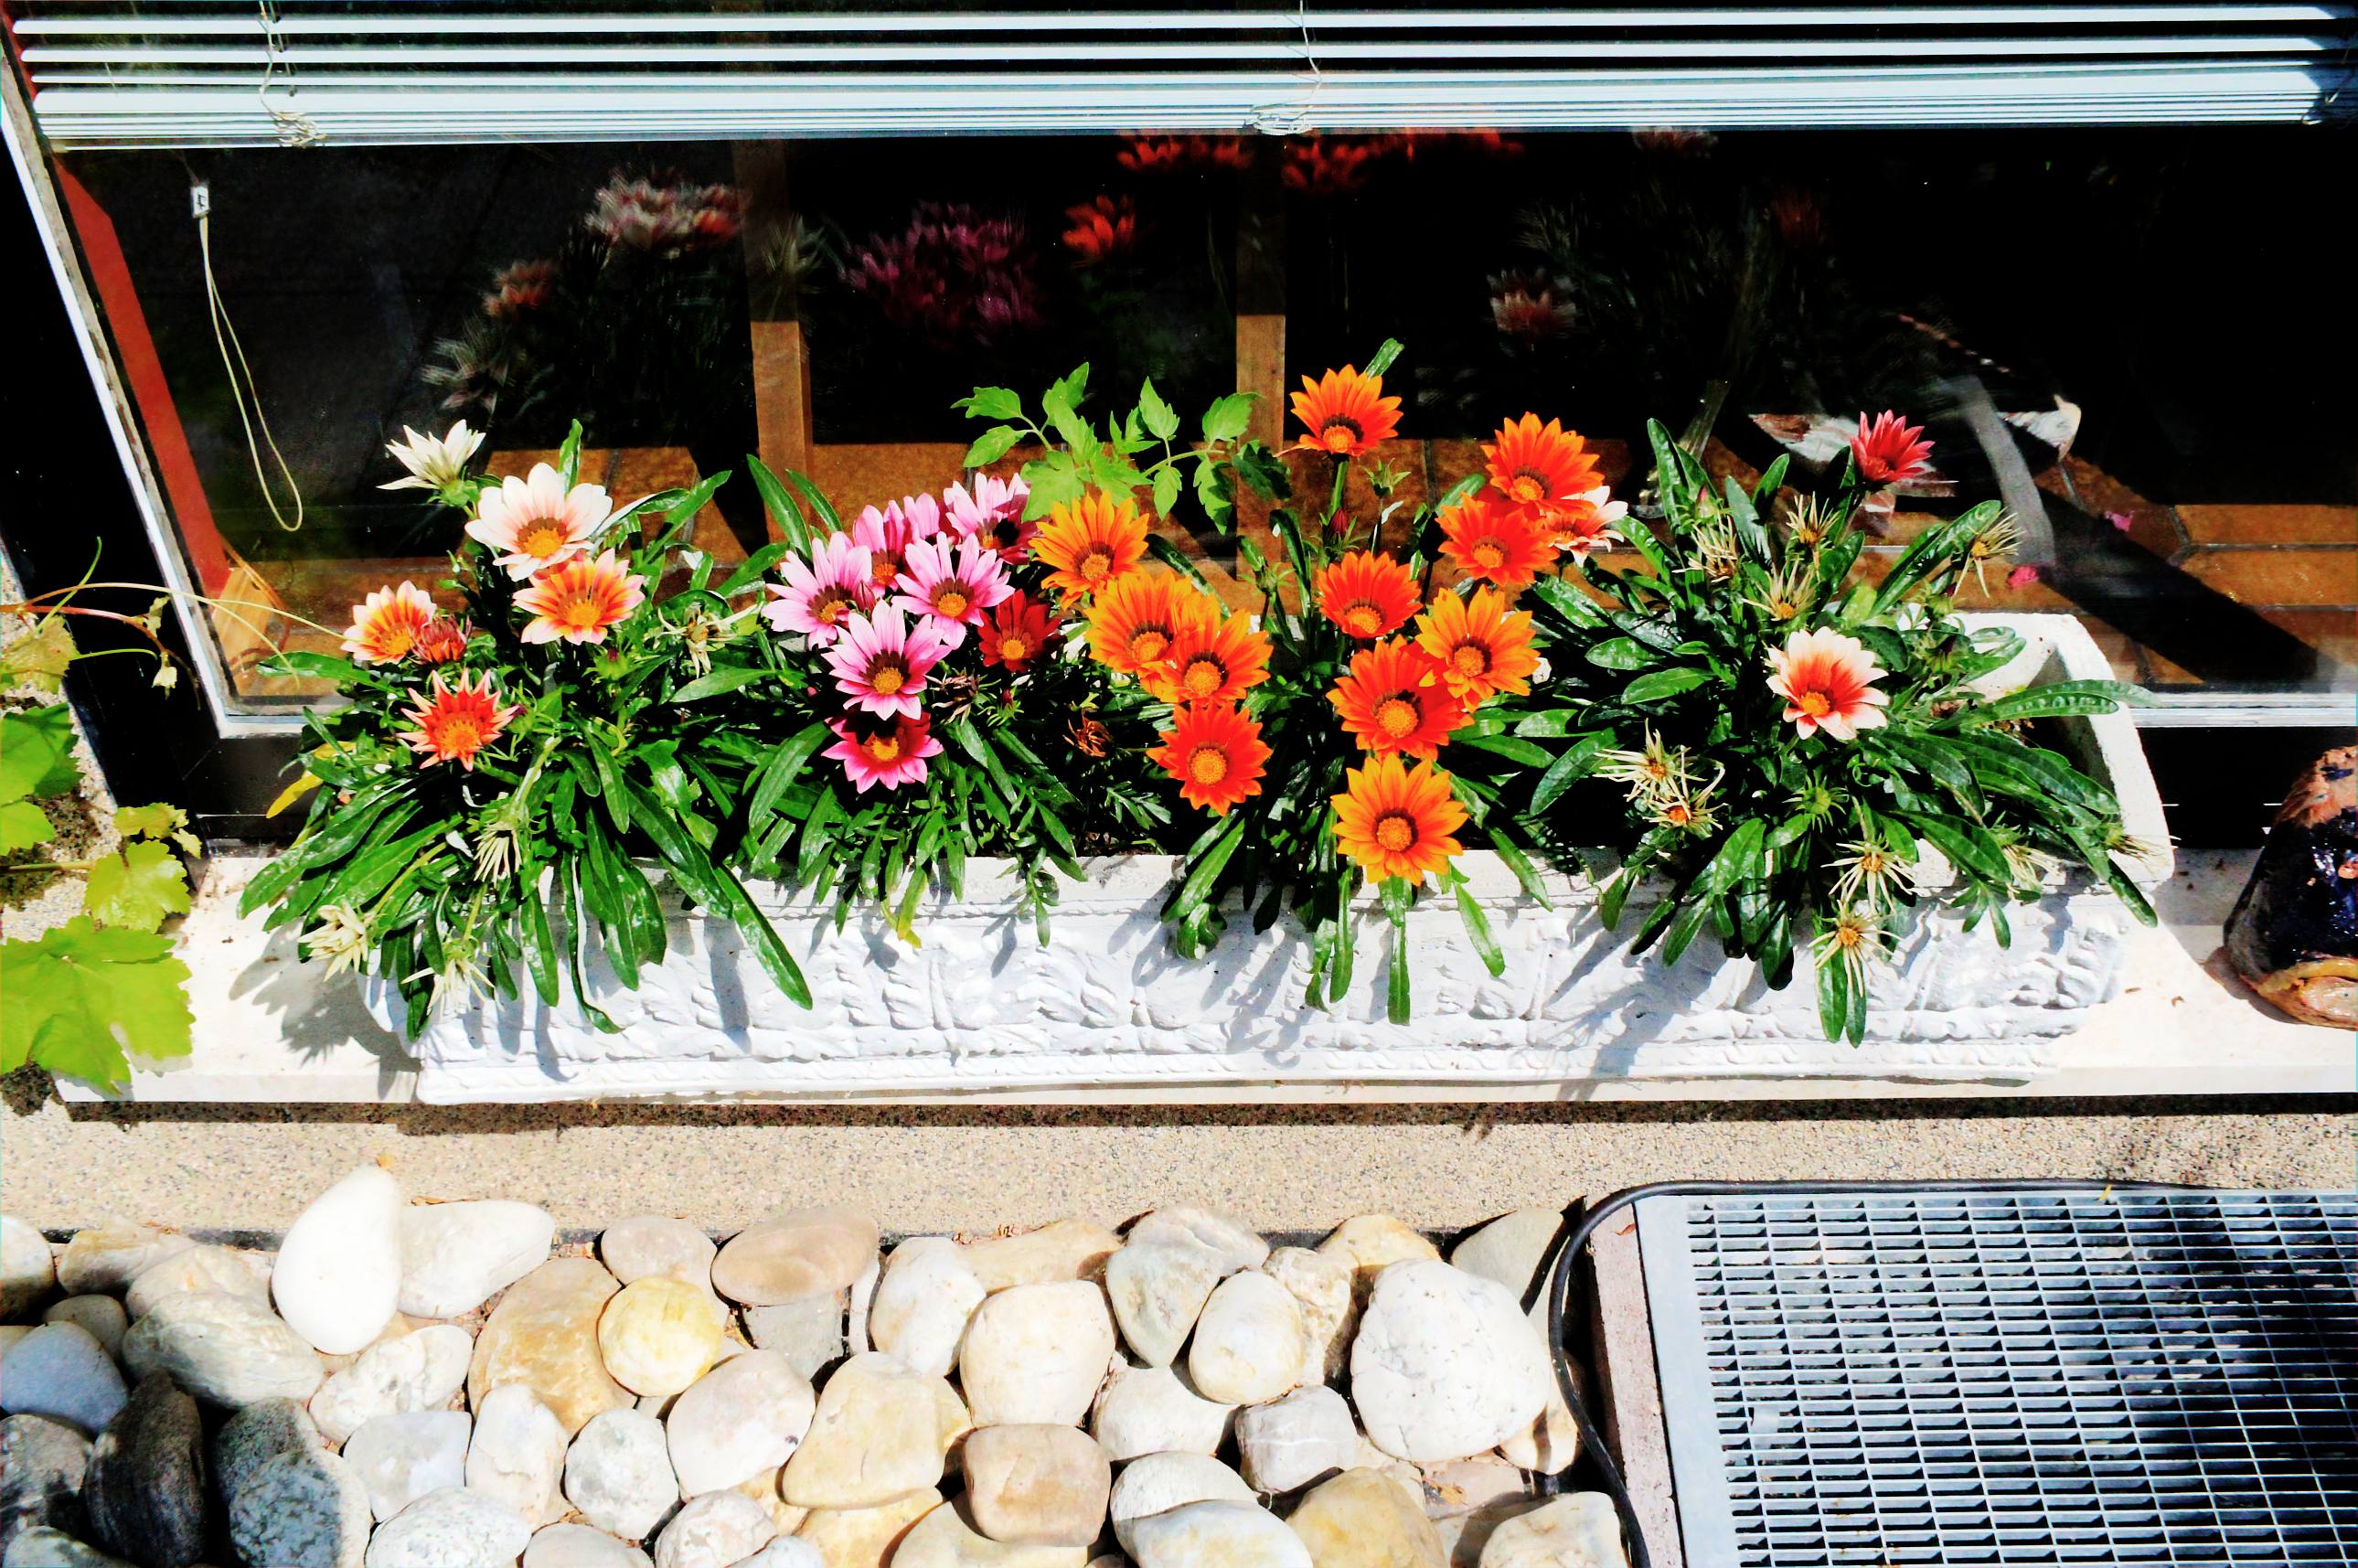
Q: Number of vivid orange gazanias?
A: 11